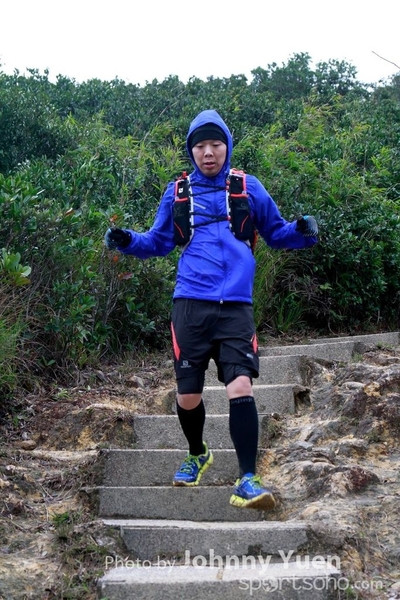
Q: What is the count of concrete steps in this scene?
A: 9